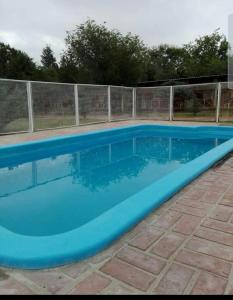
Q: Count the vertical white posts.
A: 6